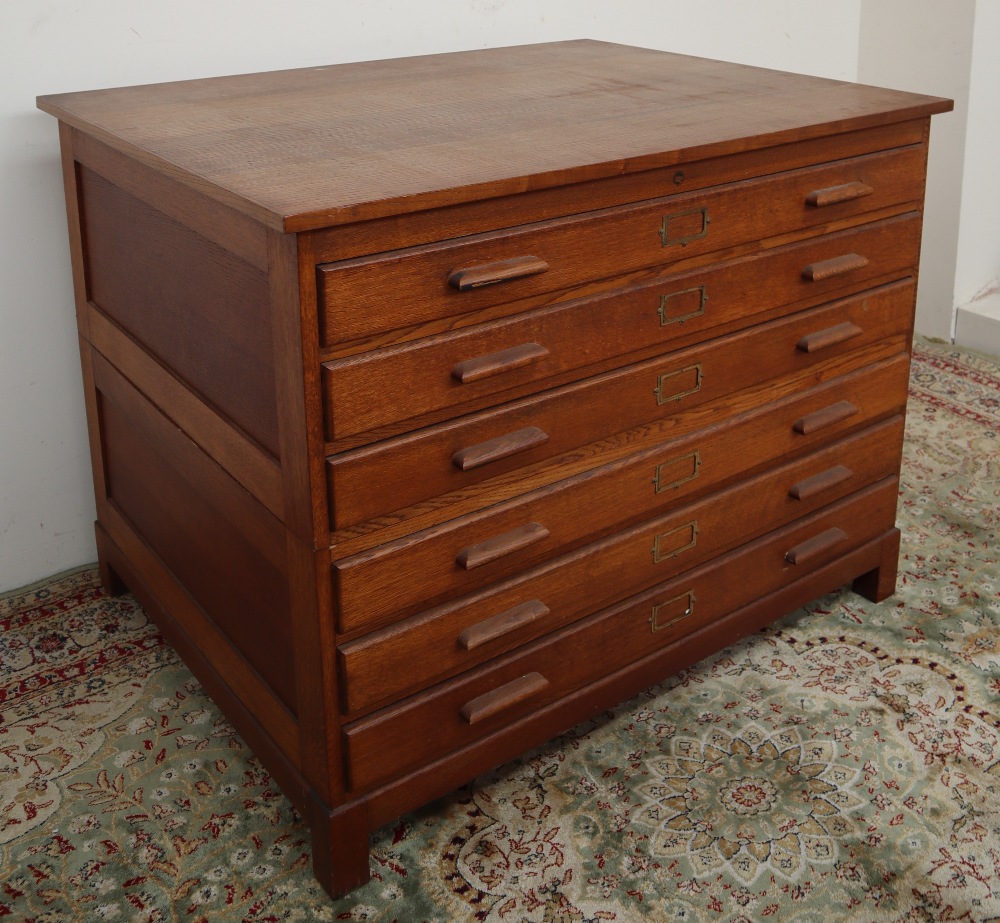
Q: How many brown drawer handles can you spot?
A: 12